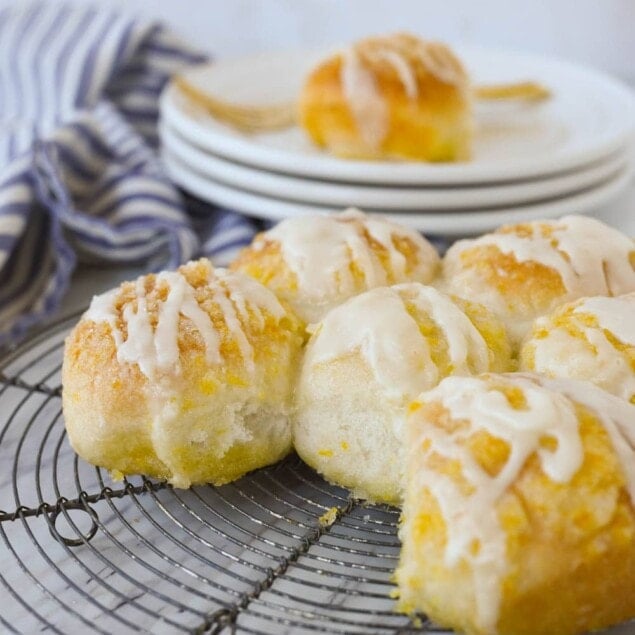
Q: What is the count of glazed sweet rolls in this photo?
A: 7